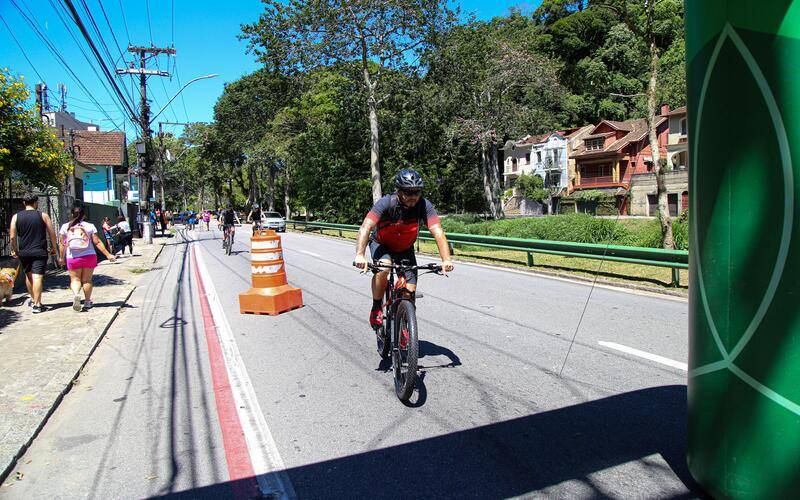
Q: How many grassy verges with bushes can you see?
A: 1